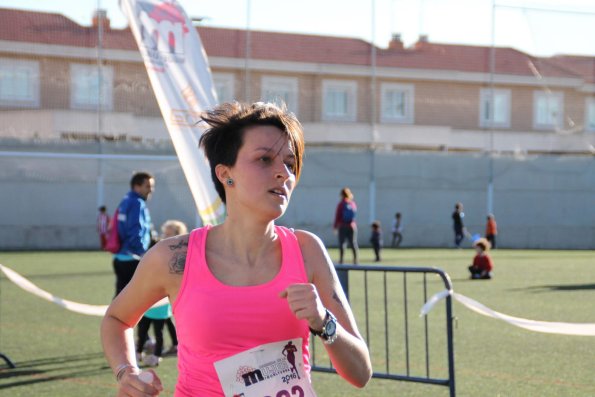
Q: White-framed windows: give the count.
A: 9